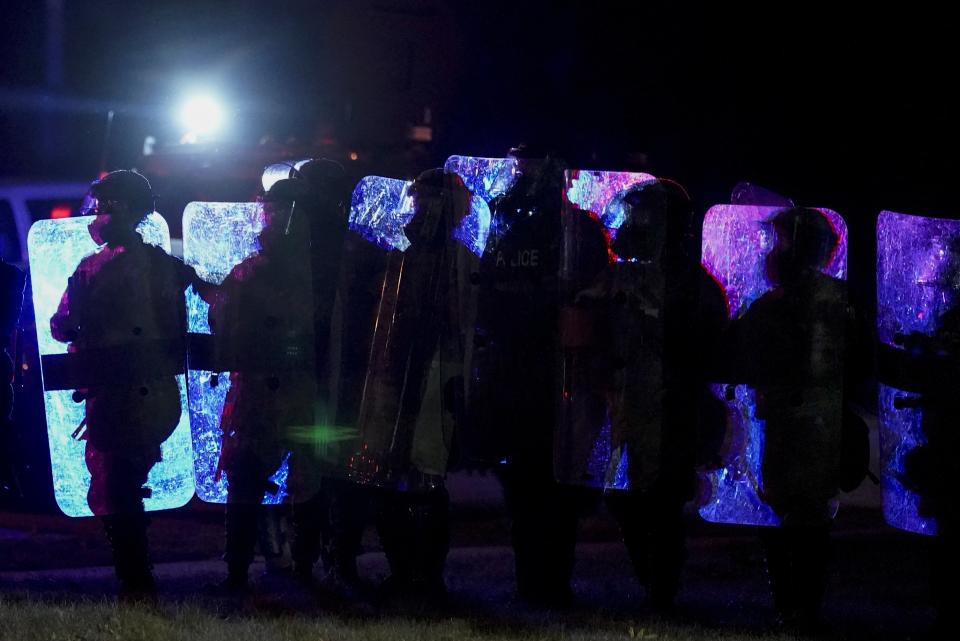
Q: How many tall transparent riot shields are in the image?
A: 7